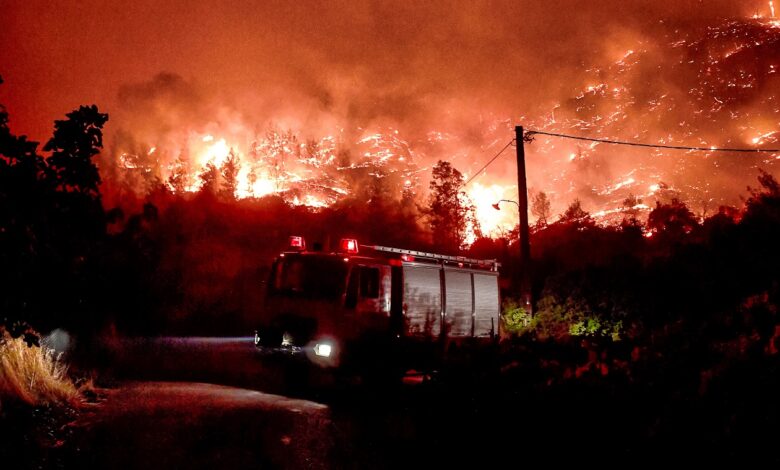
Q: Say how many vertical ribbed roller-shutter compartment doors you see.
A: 3